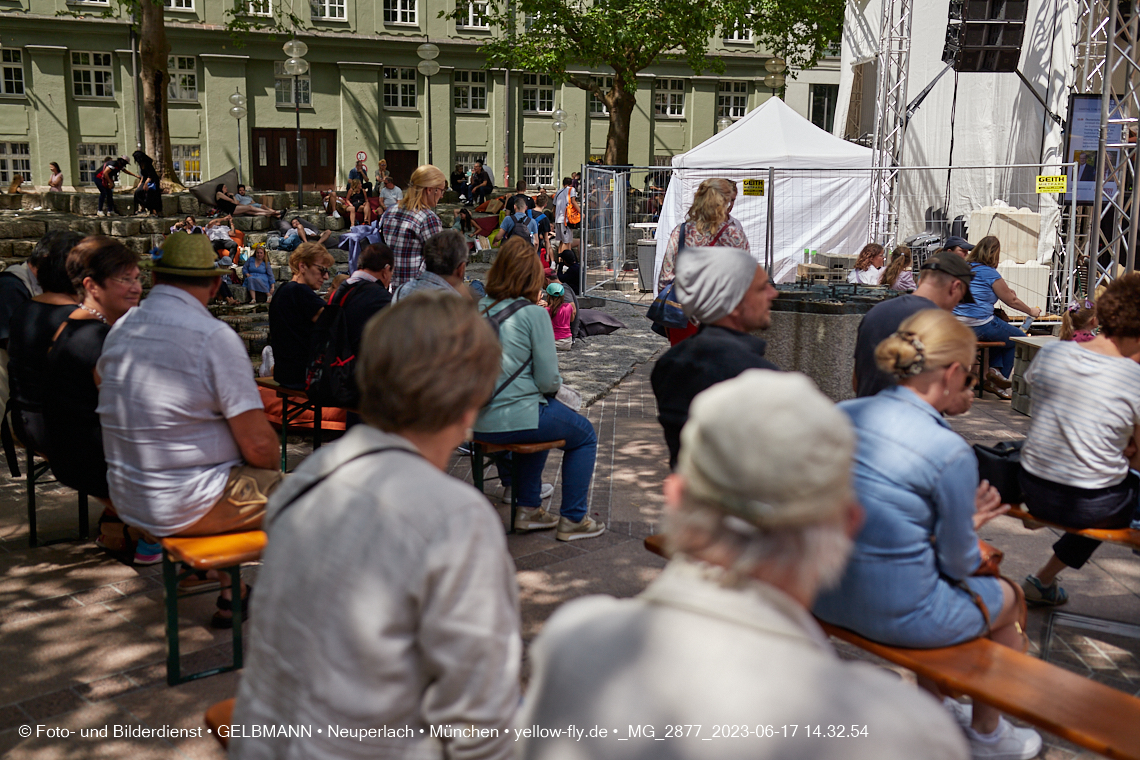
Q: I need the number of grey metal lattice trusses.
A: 3